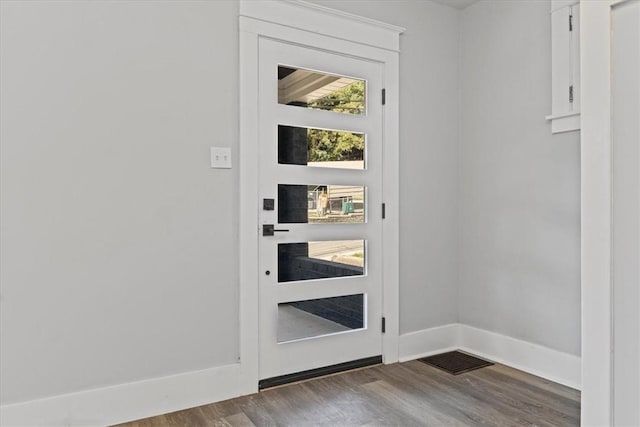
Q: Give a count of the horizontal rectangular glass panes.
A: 5